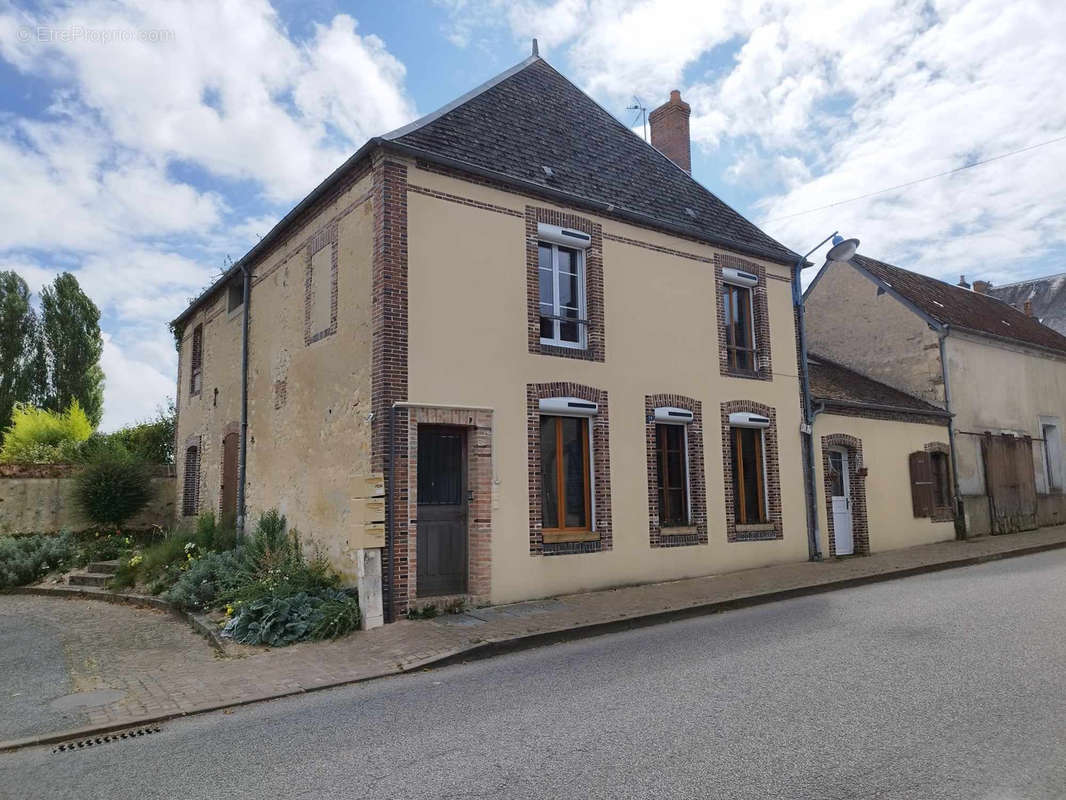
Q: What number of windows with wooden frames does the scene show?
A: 4